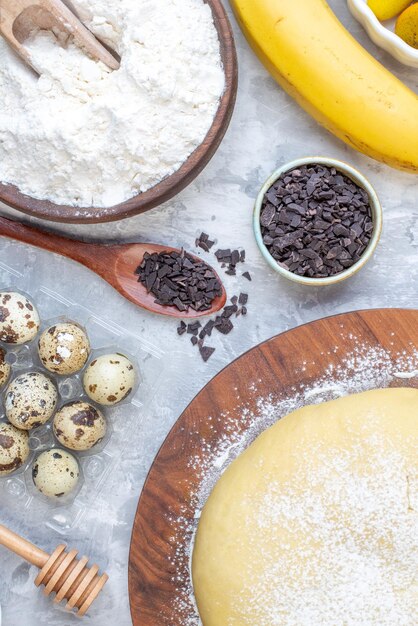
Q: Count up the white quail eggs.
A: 8